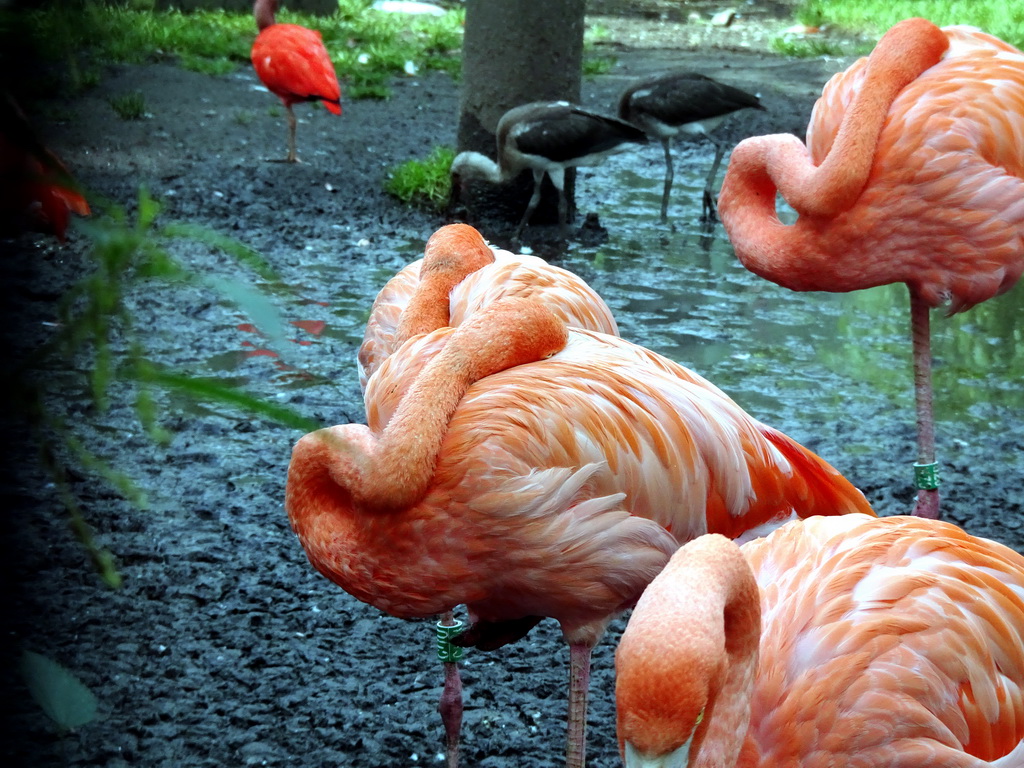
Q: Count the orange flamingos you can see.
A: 4